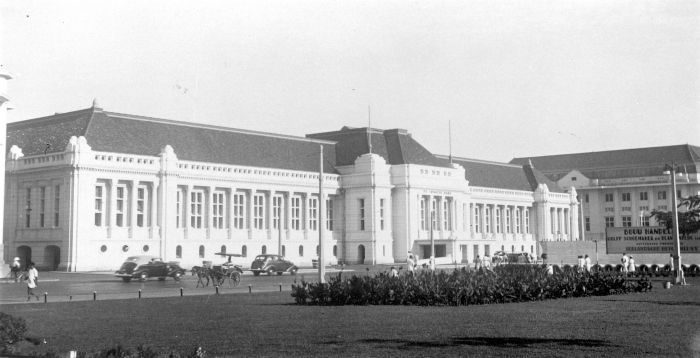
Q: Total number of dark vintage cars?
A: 2